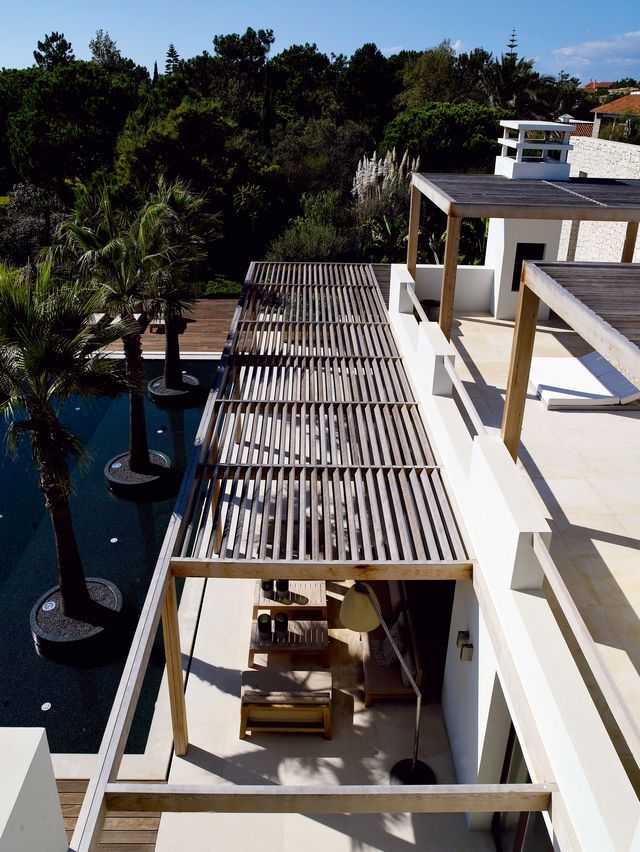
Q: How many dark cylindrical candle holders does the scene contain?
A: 4